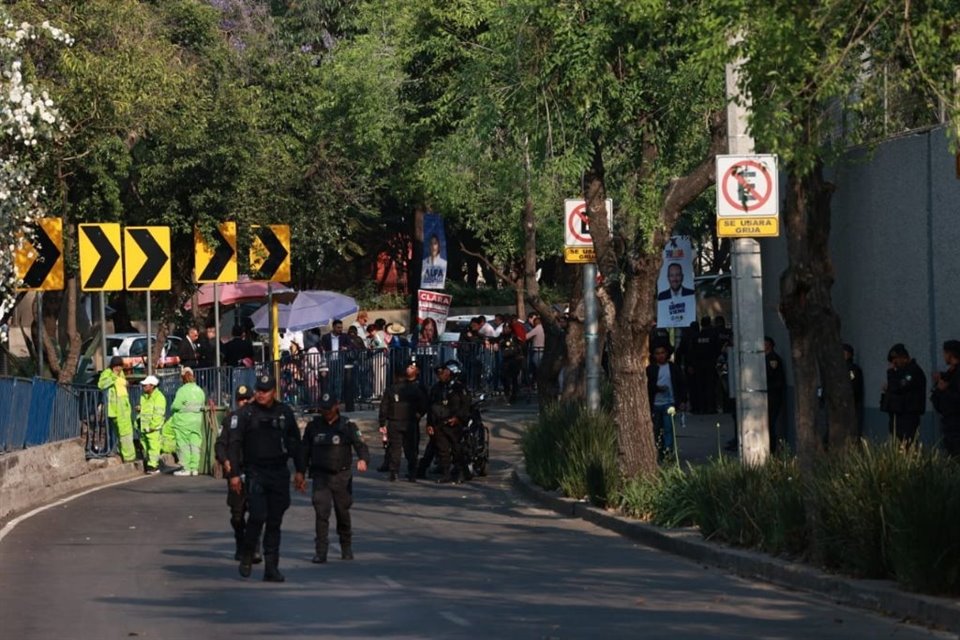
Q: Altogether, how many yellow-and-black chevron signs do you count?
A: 5